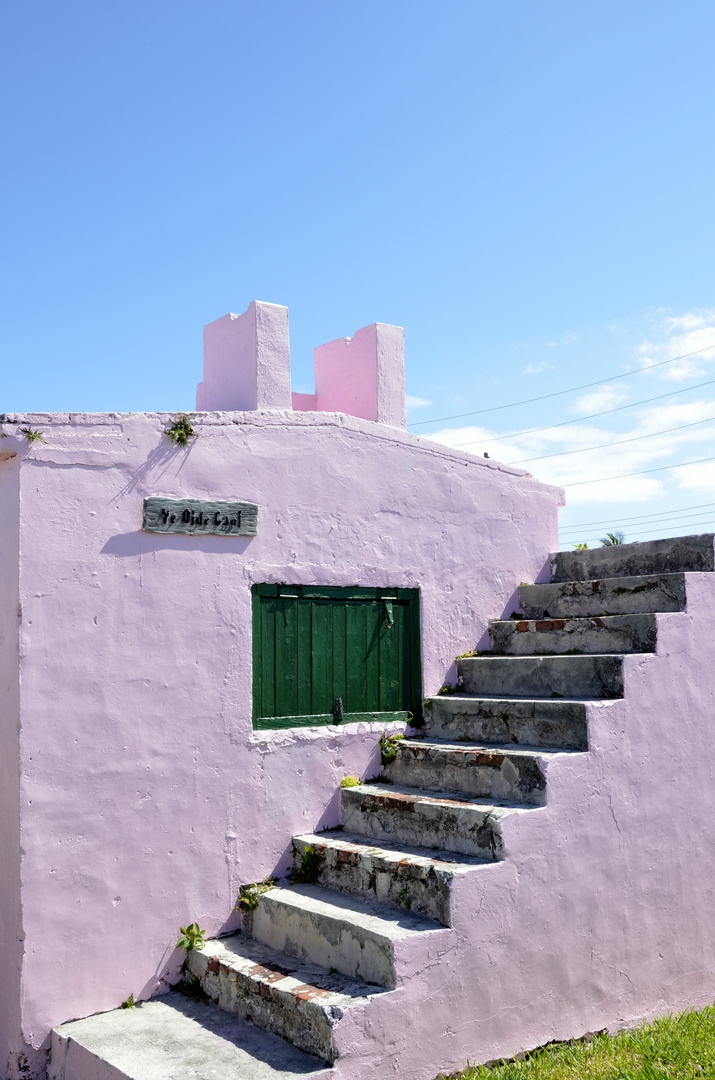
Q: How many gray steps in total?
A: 11